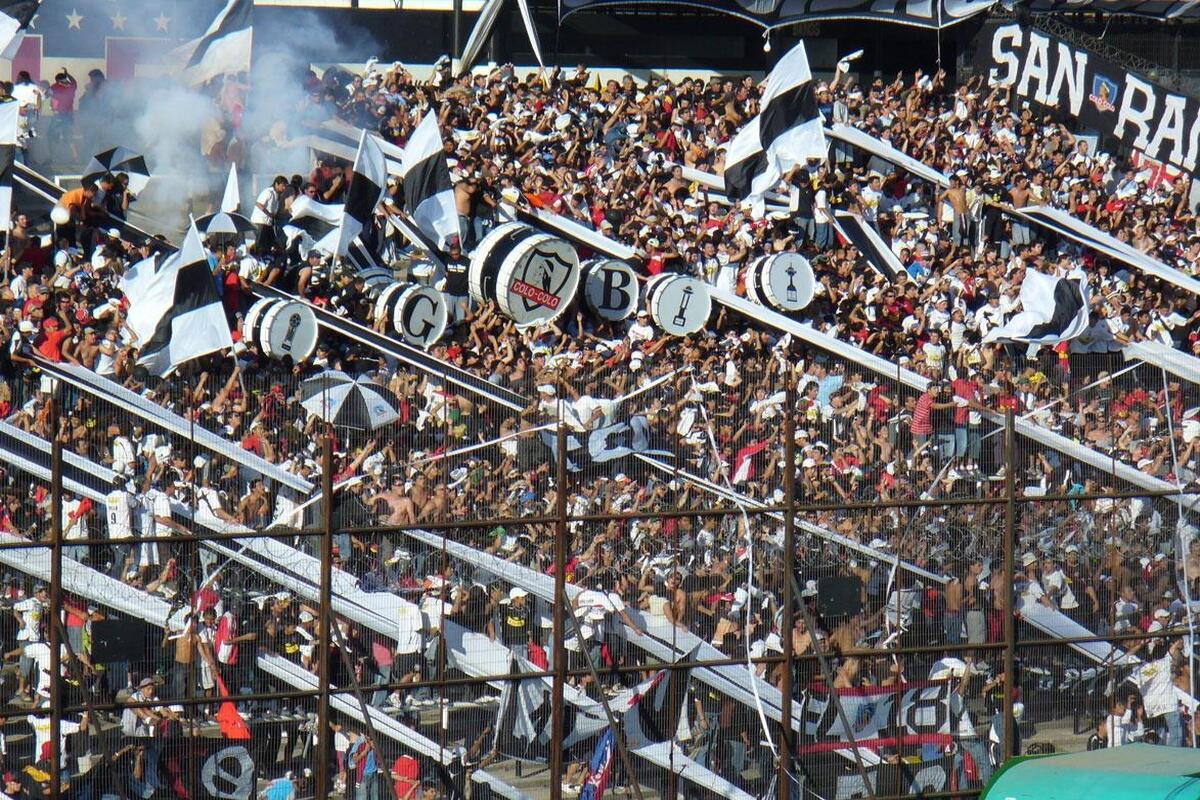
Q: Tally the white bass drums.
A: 6